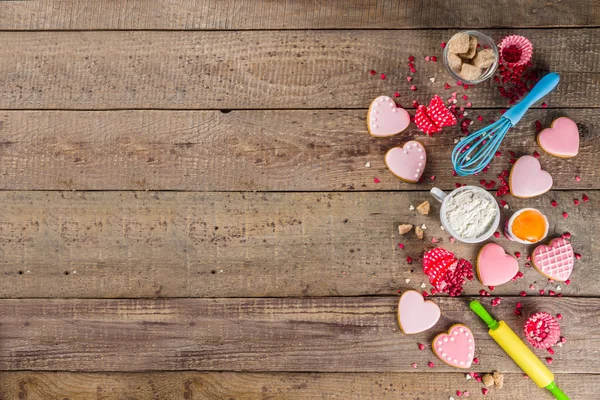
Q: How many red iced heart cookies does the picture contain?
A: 0